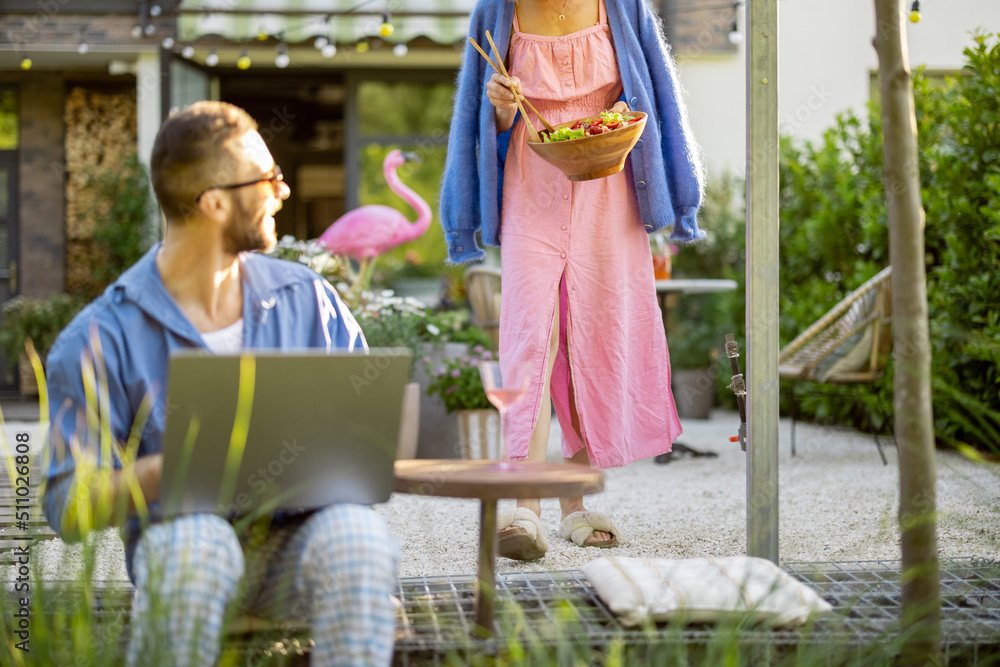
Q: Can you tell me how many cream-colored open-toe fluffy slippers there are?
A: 2